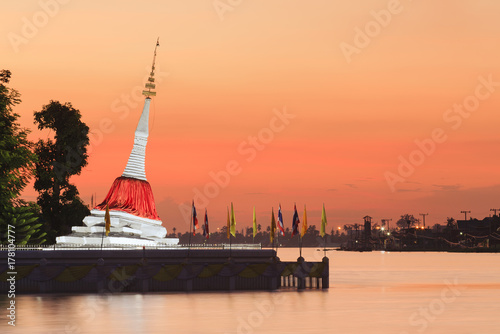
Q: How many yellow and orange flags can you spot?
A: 7